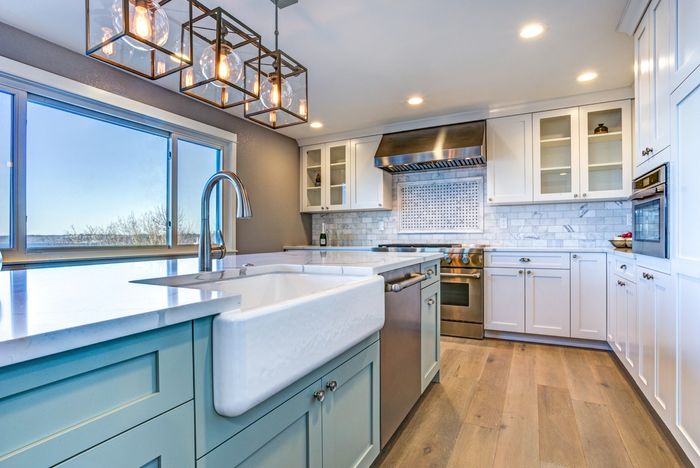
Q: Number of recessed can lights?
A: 4